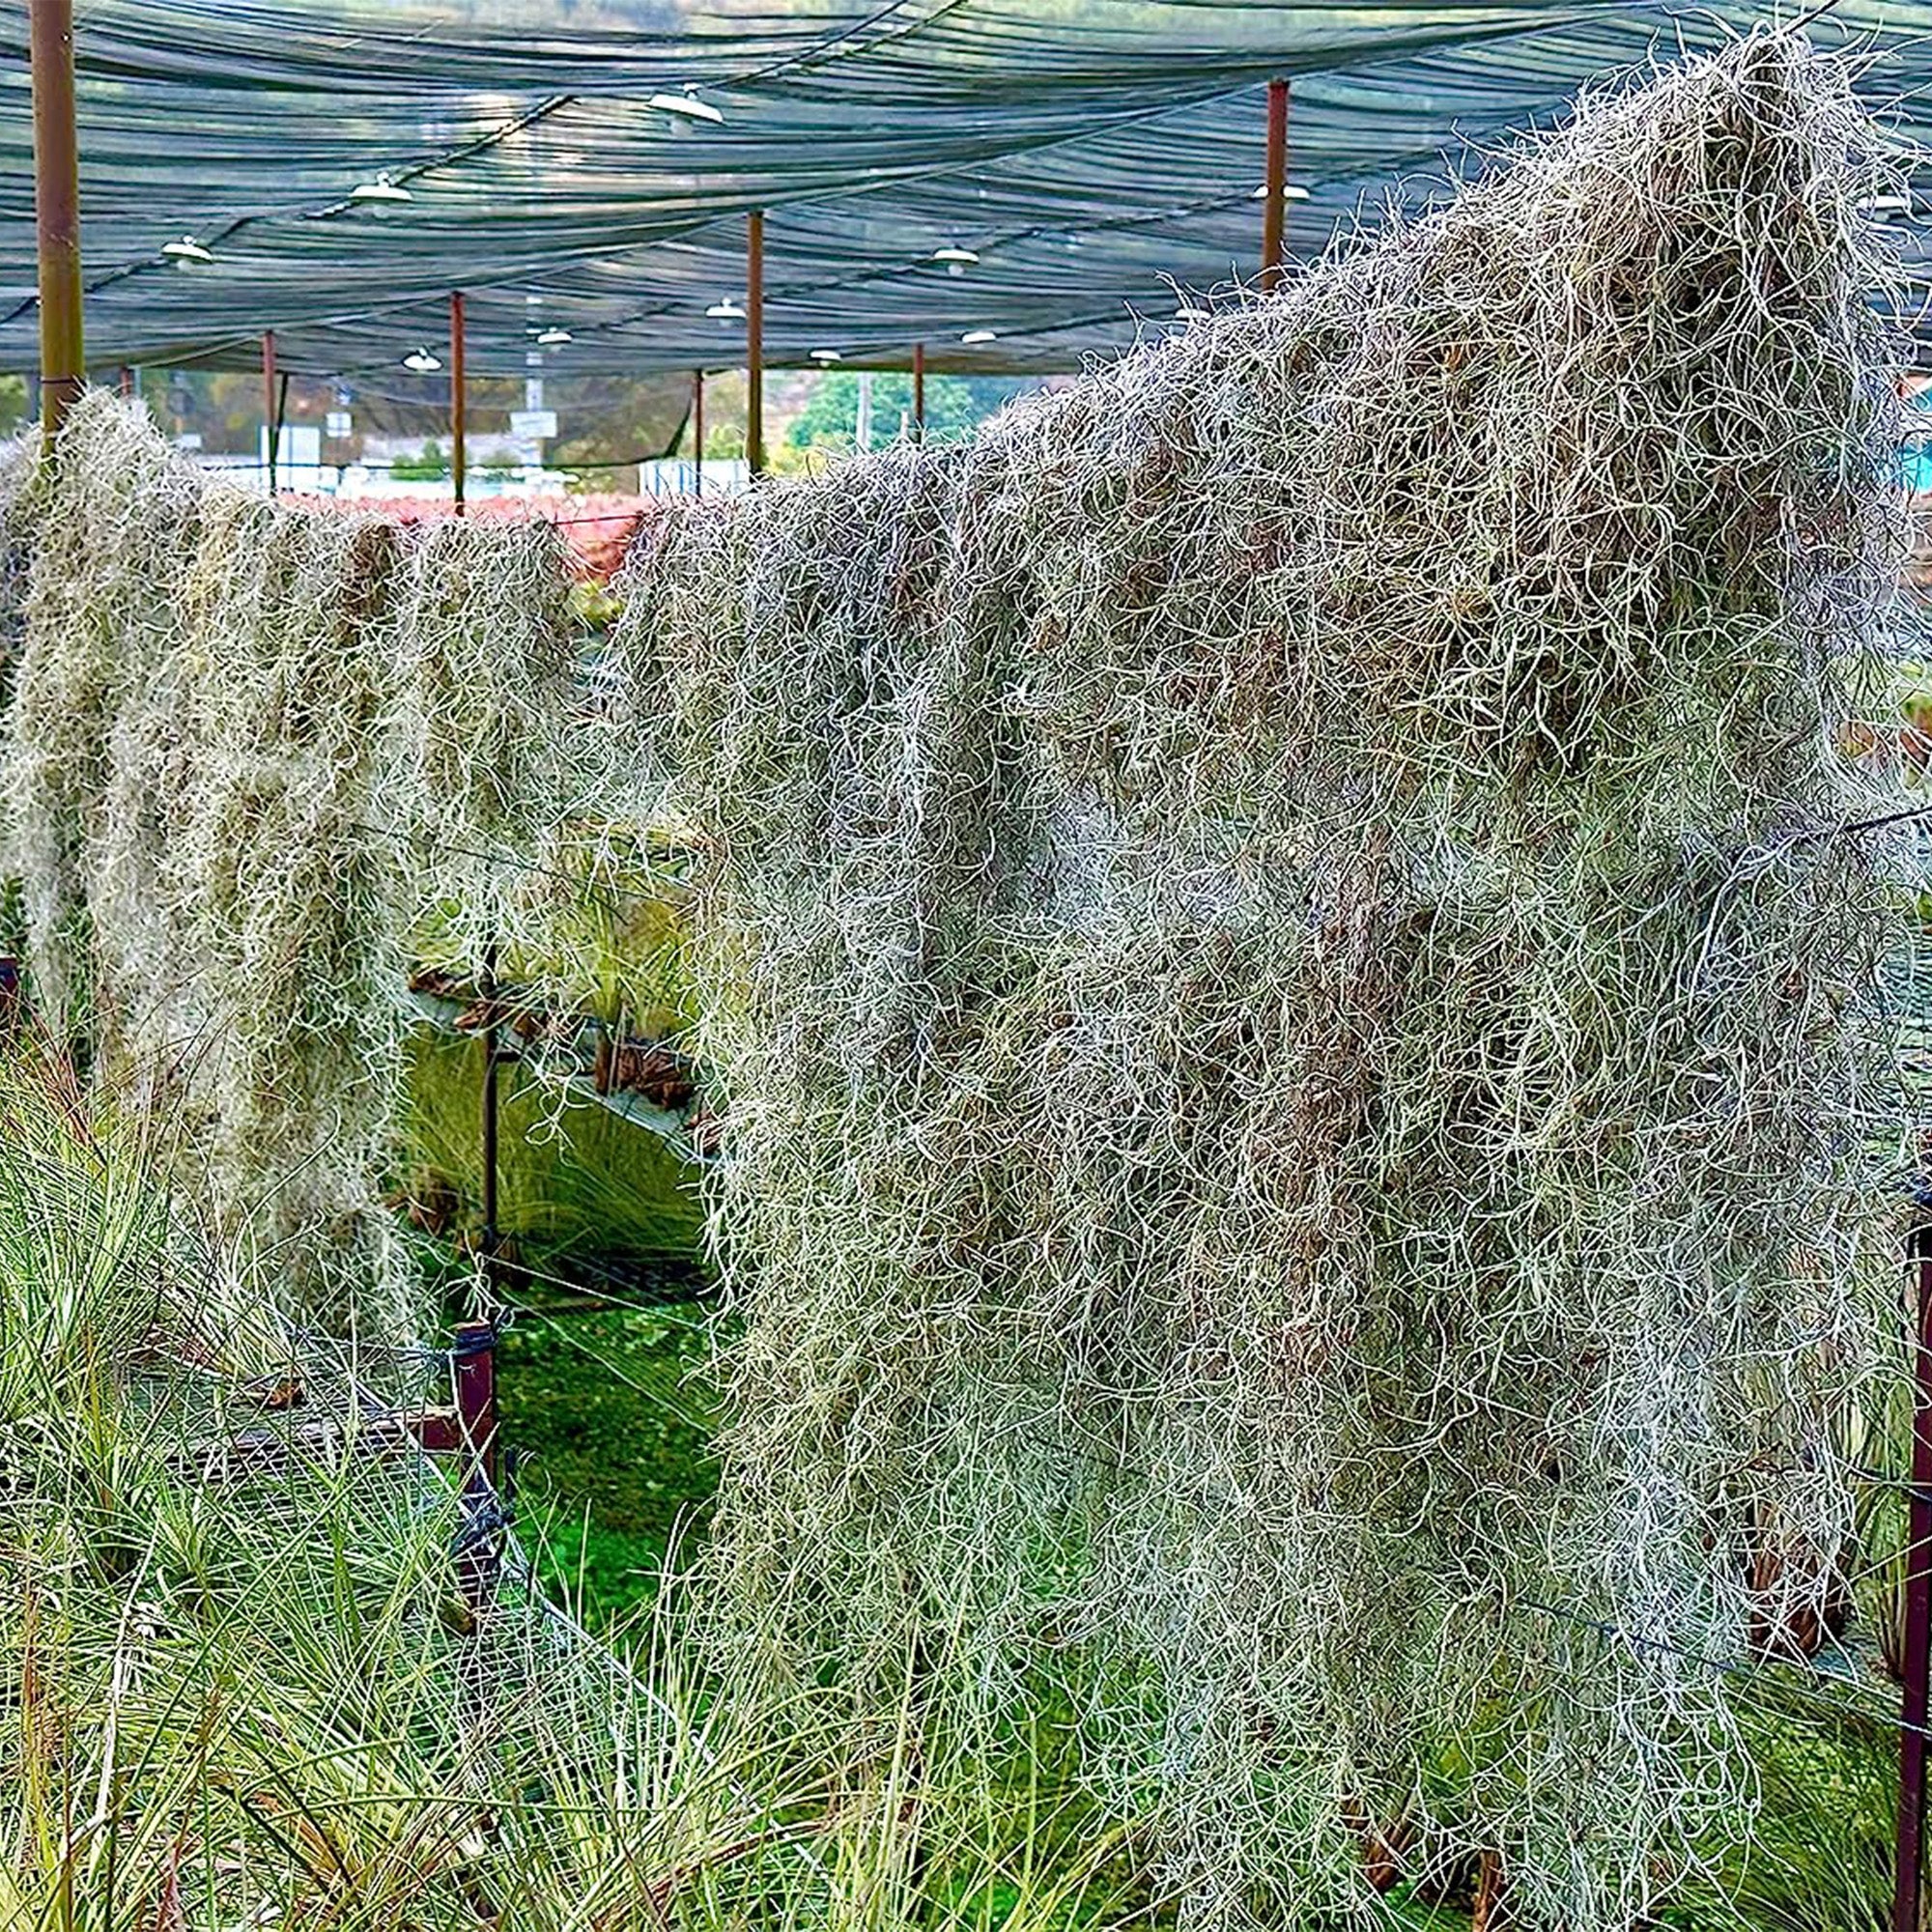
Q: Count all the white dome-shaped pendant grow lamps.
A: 12